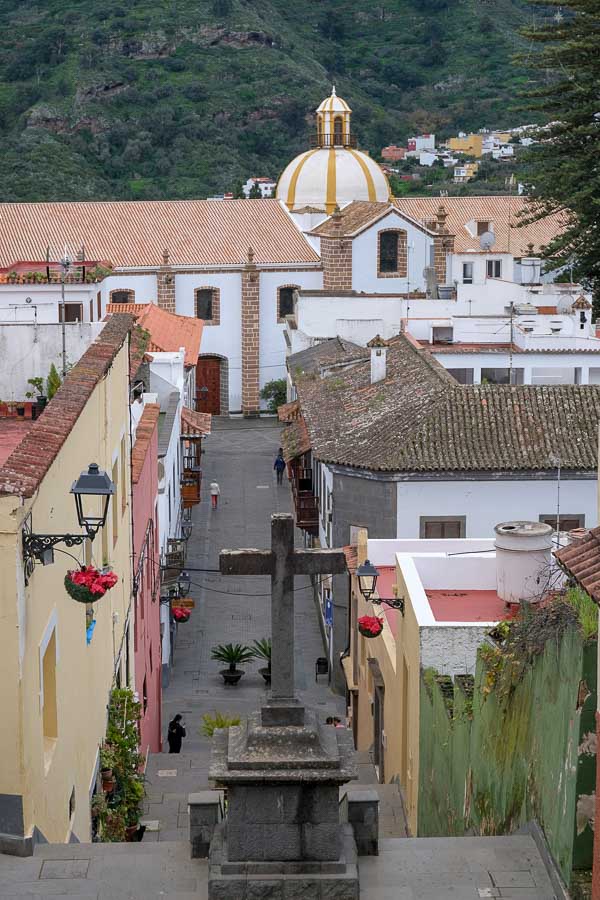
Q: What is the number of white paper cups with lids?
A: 0